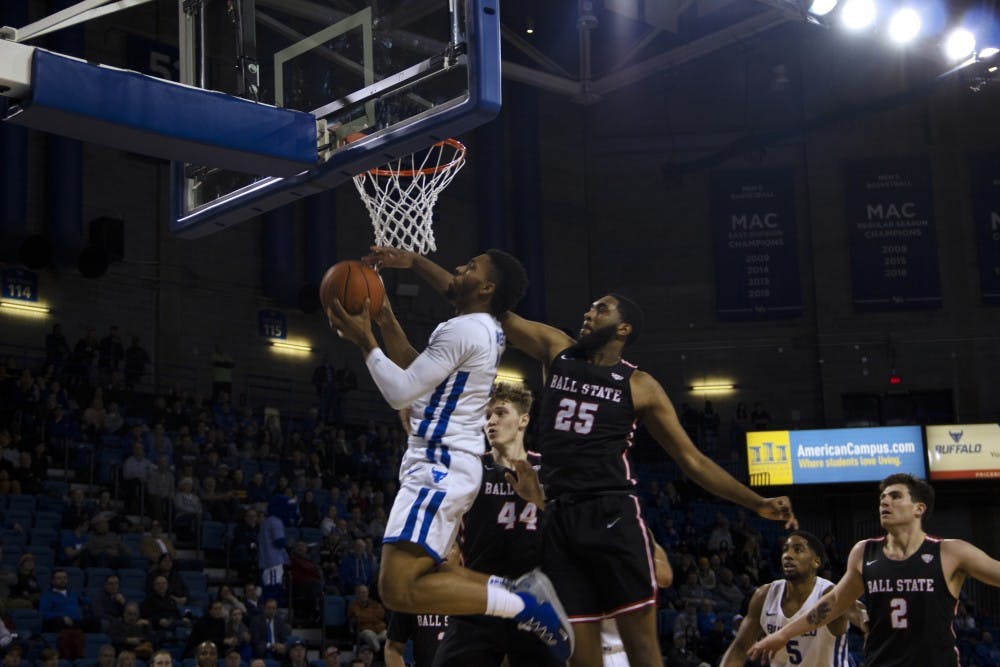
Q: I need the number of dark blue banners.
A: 3